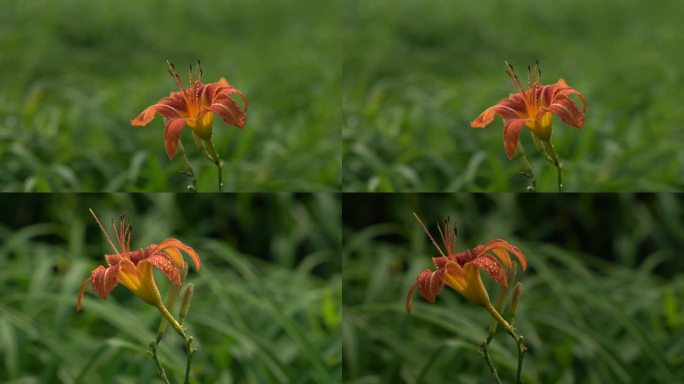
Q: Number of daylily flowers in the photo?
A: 4